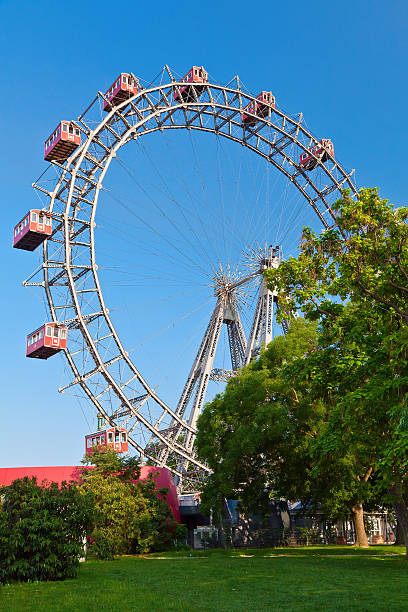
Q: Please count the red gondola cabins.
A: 8